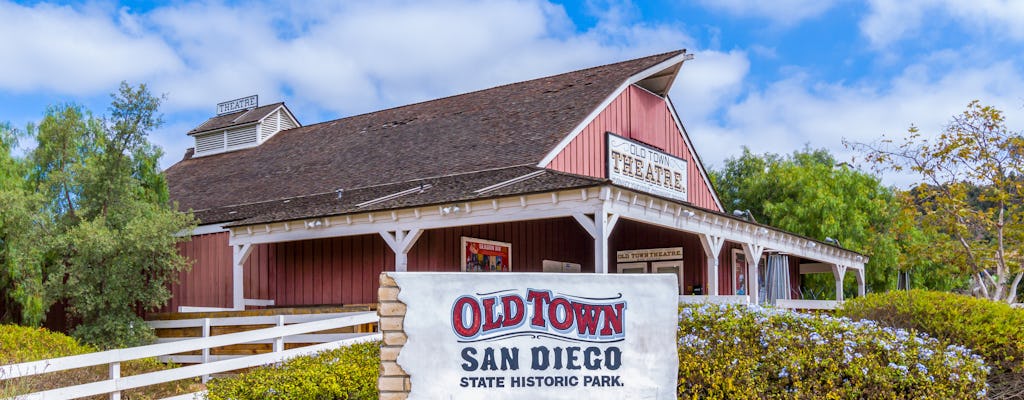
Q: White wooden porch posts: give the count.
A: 7